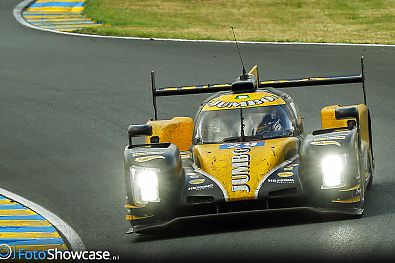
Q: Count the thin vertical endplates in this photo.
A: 2